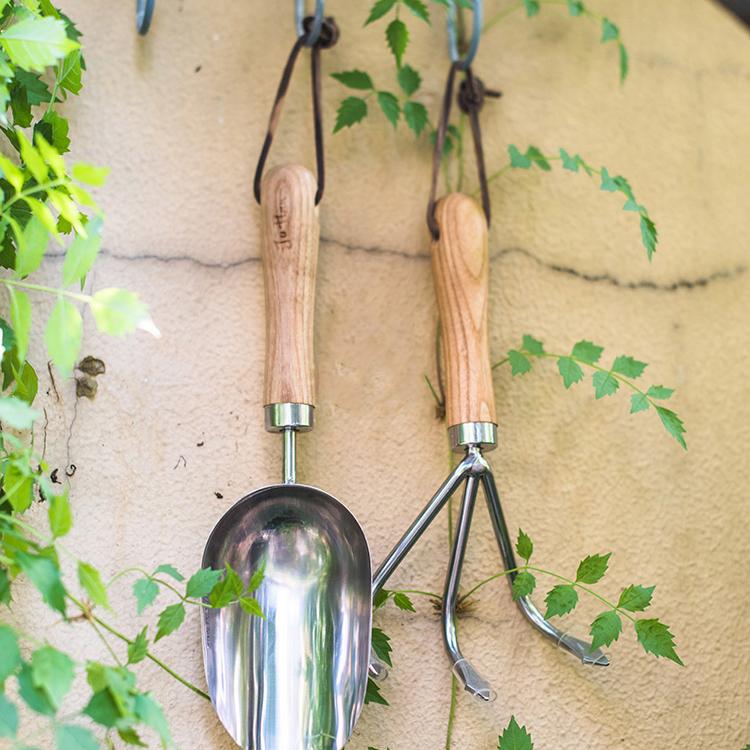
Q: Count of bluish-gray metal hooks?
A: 3